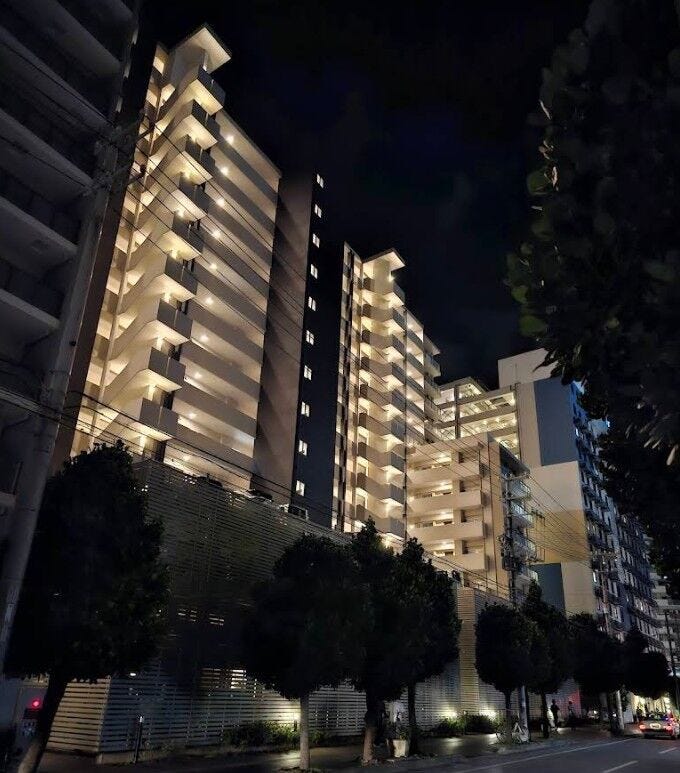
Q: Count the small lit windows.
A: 10